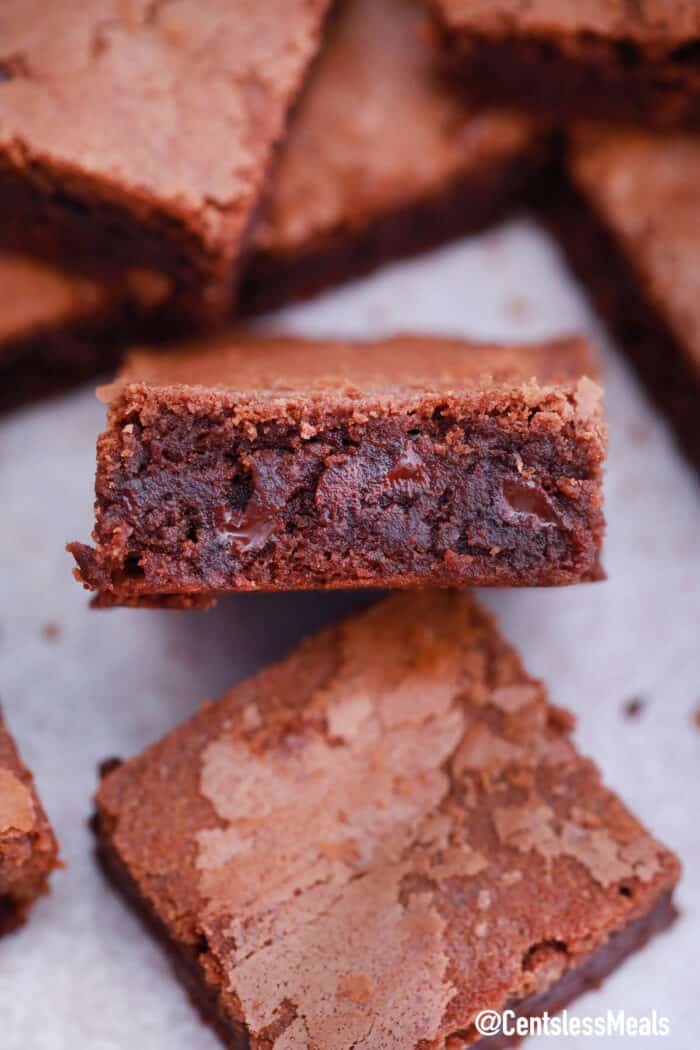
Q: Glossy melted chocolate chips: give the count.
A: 3